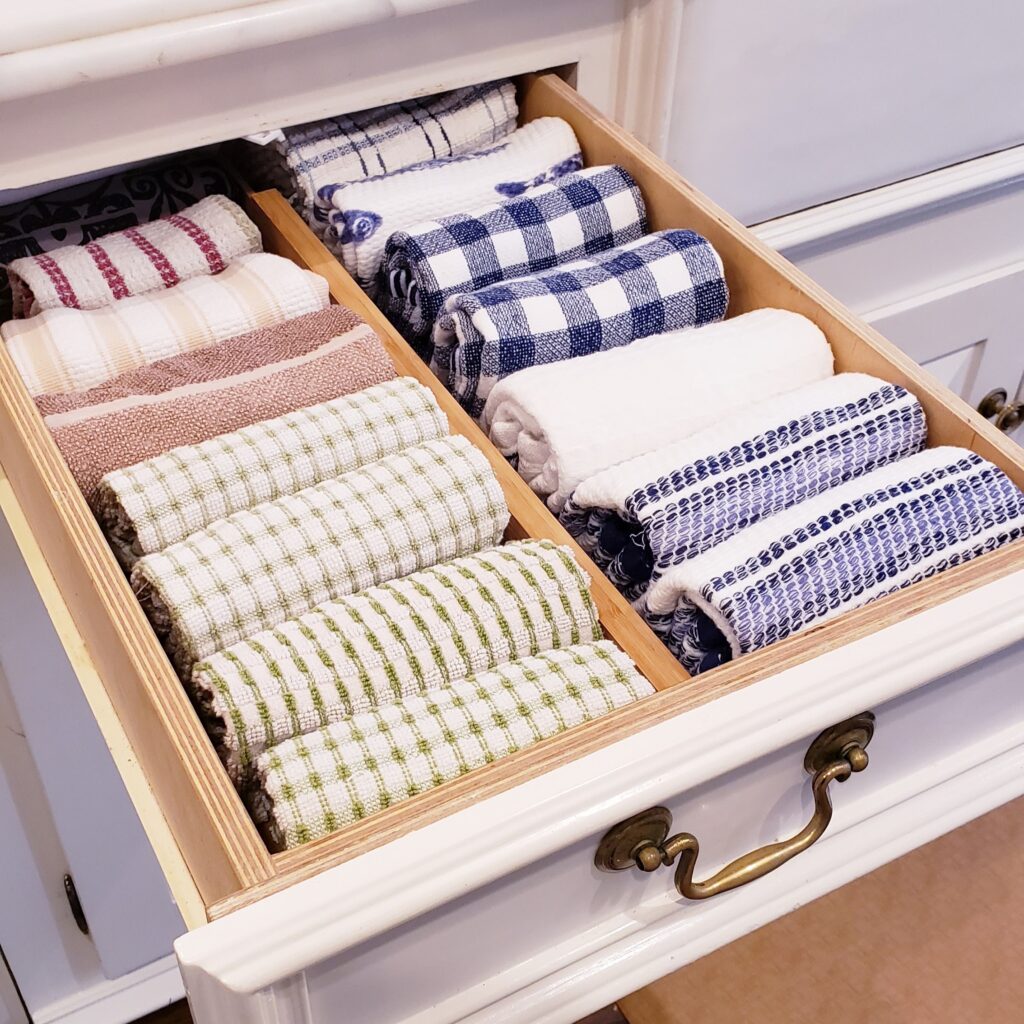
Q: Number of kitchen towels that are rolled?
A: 14